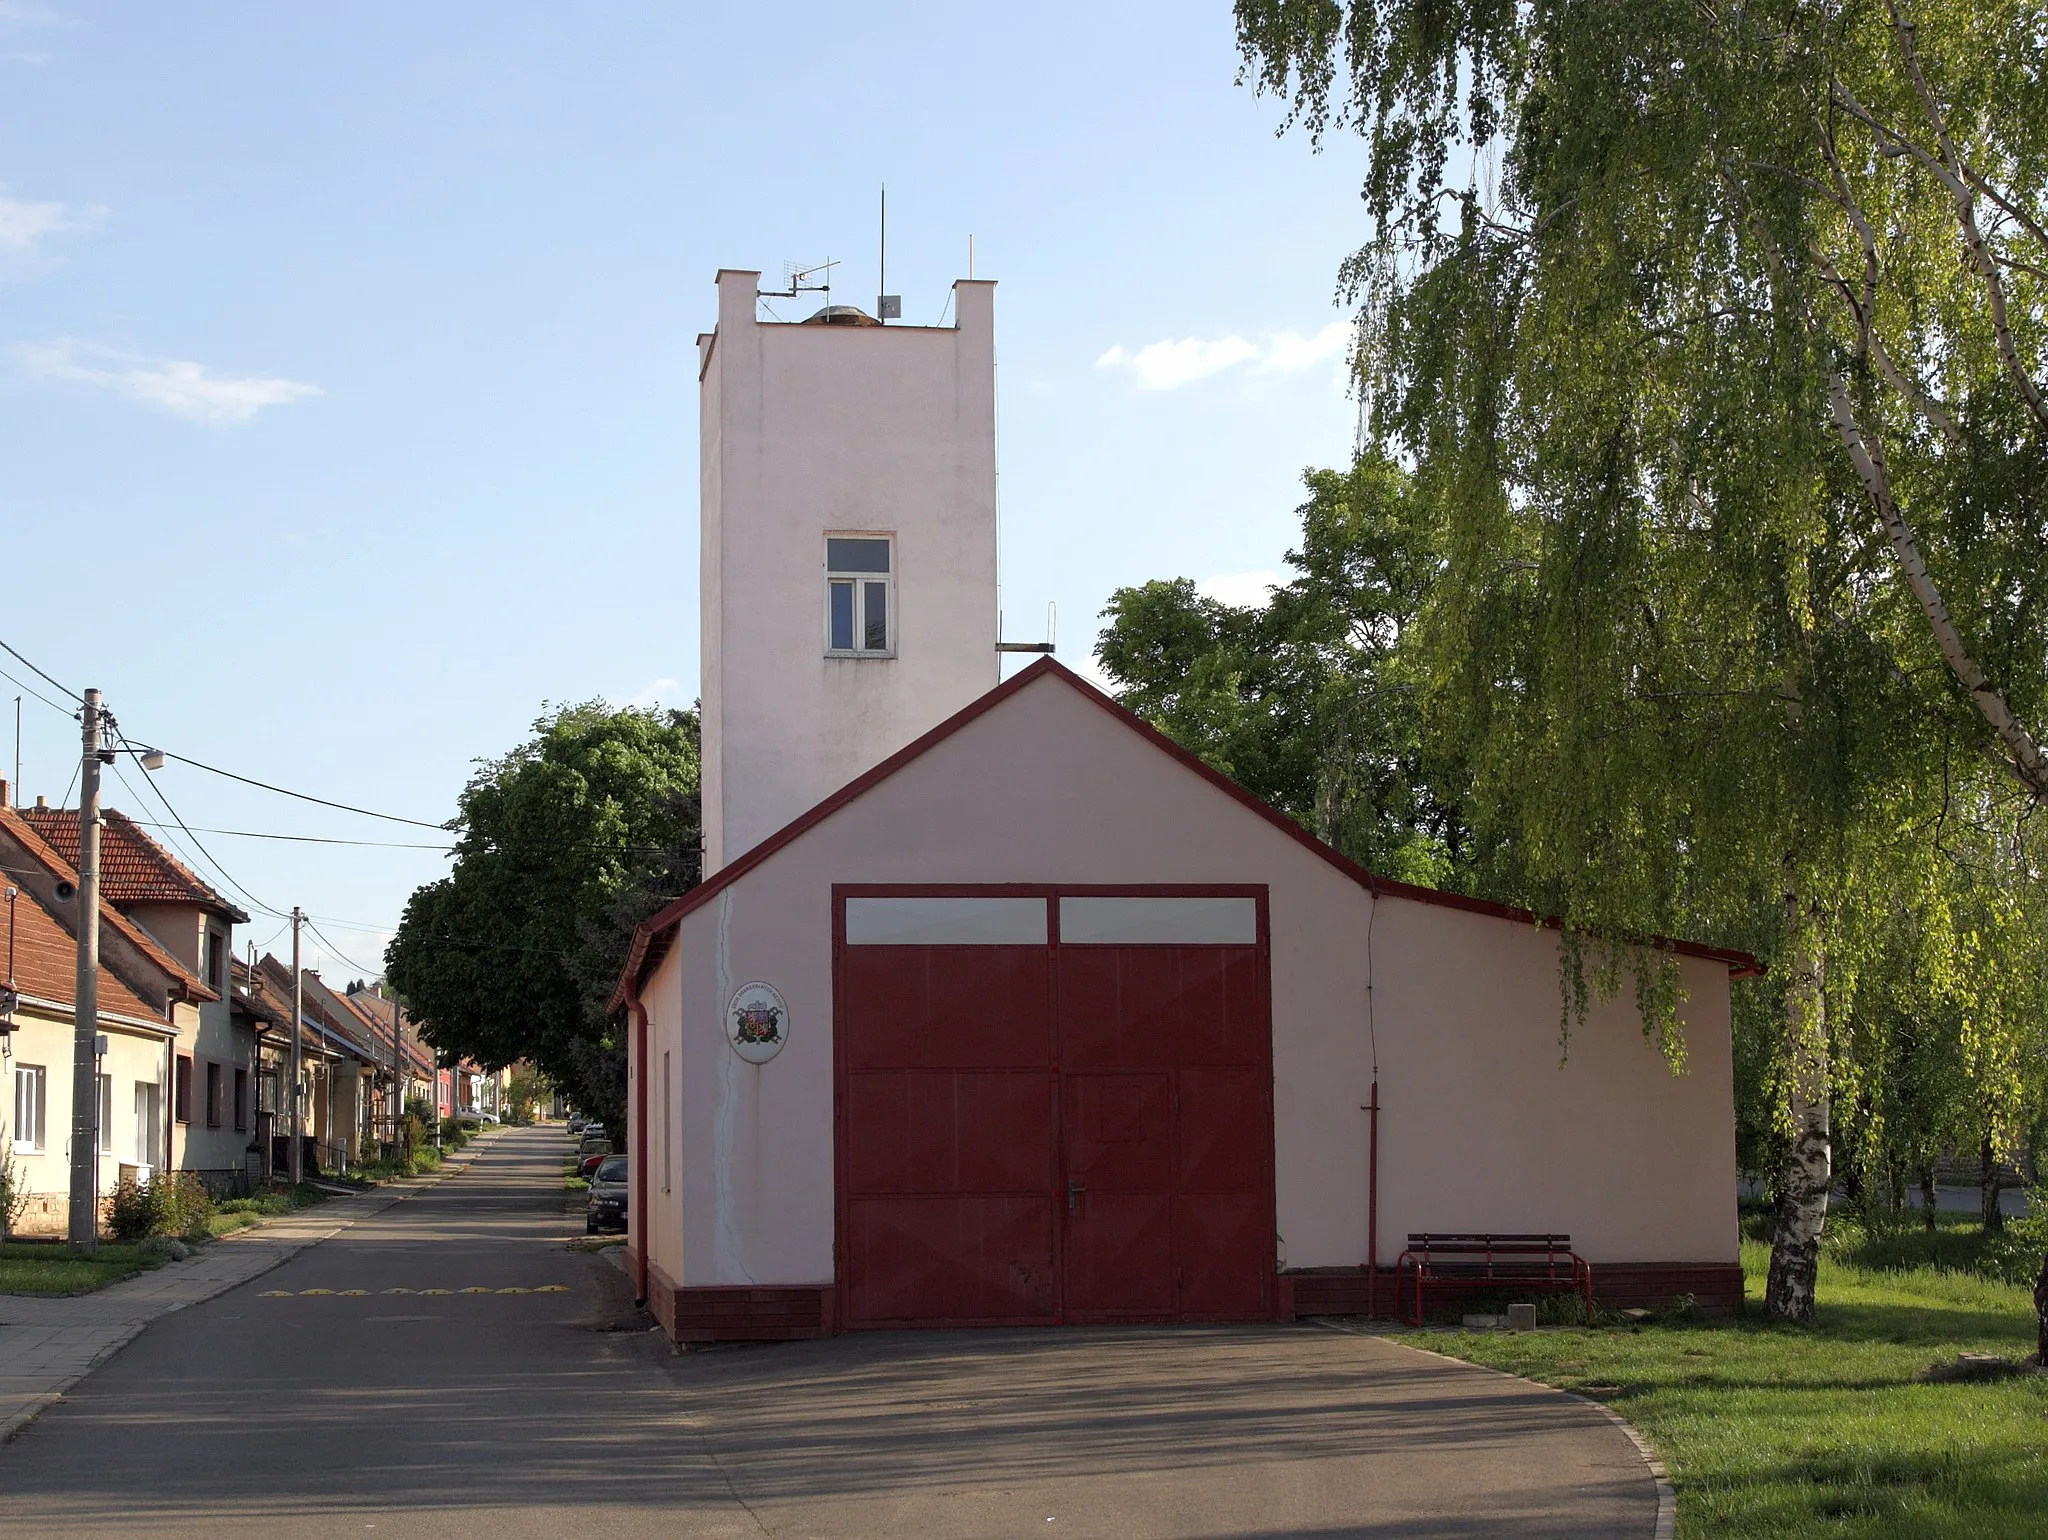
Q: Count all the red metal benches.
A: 1